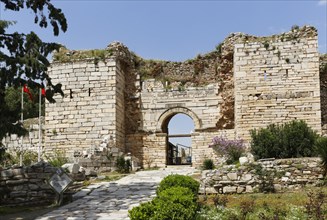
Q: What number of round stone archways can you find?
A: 1